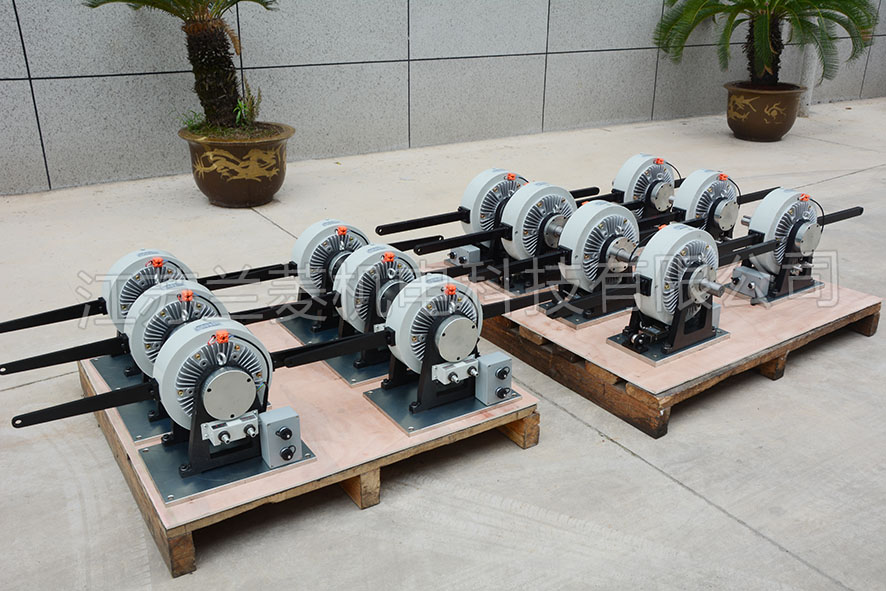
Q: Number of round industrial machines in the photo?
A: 13